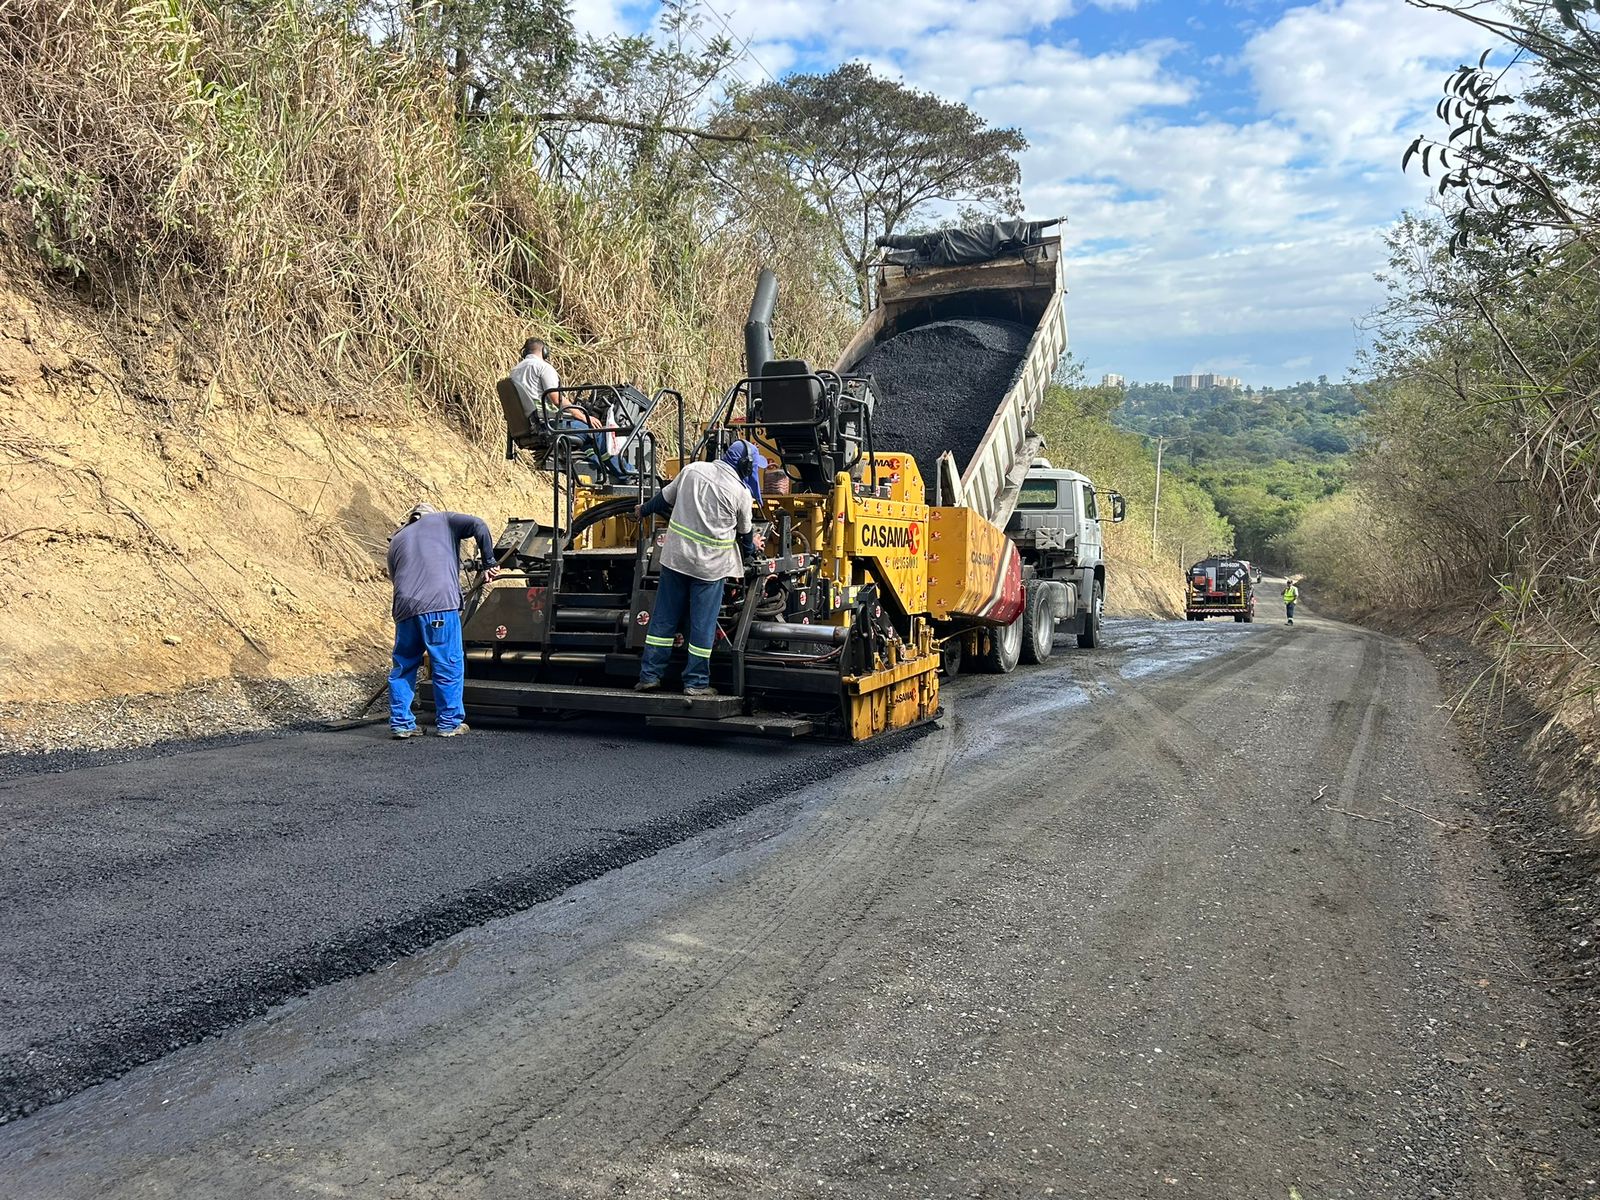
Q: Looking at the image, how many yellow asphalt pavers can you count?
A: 1